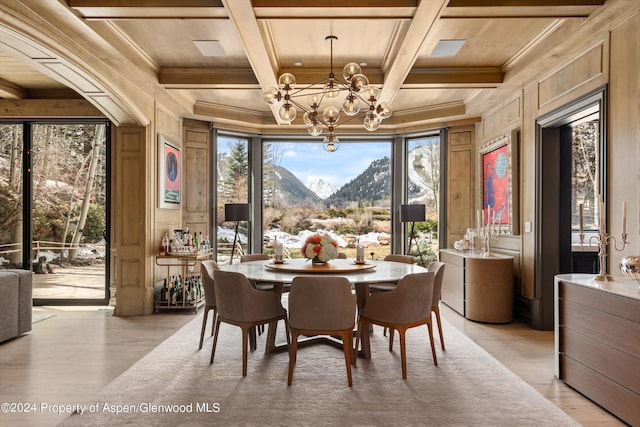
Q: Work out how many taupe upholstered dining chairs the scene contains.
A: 8